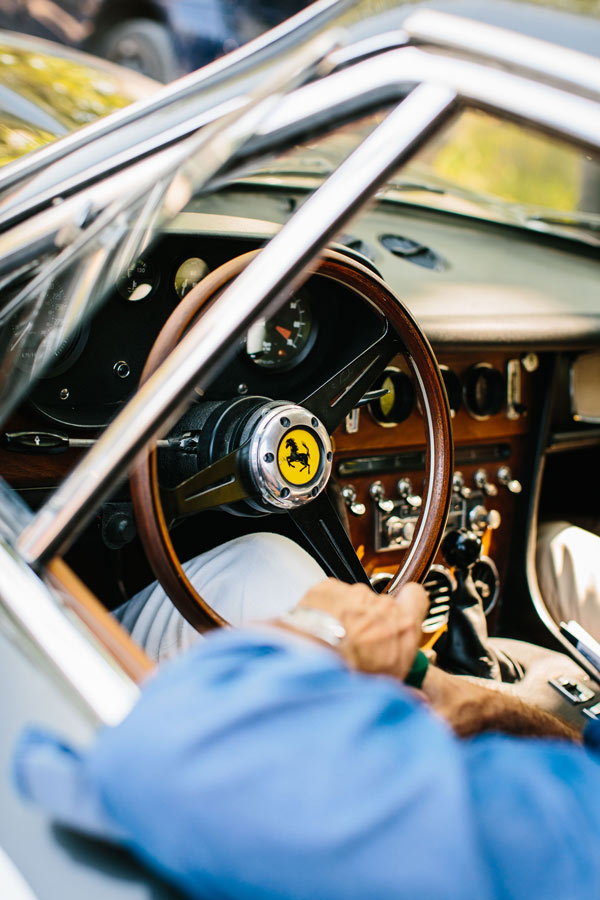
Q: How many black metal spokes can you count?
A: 3